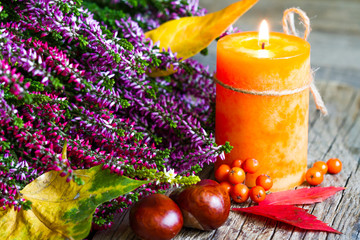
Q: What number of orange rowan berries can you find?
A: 11